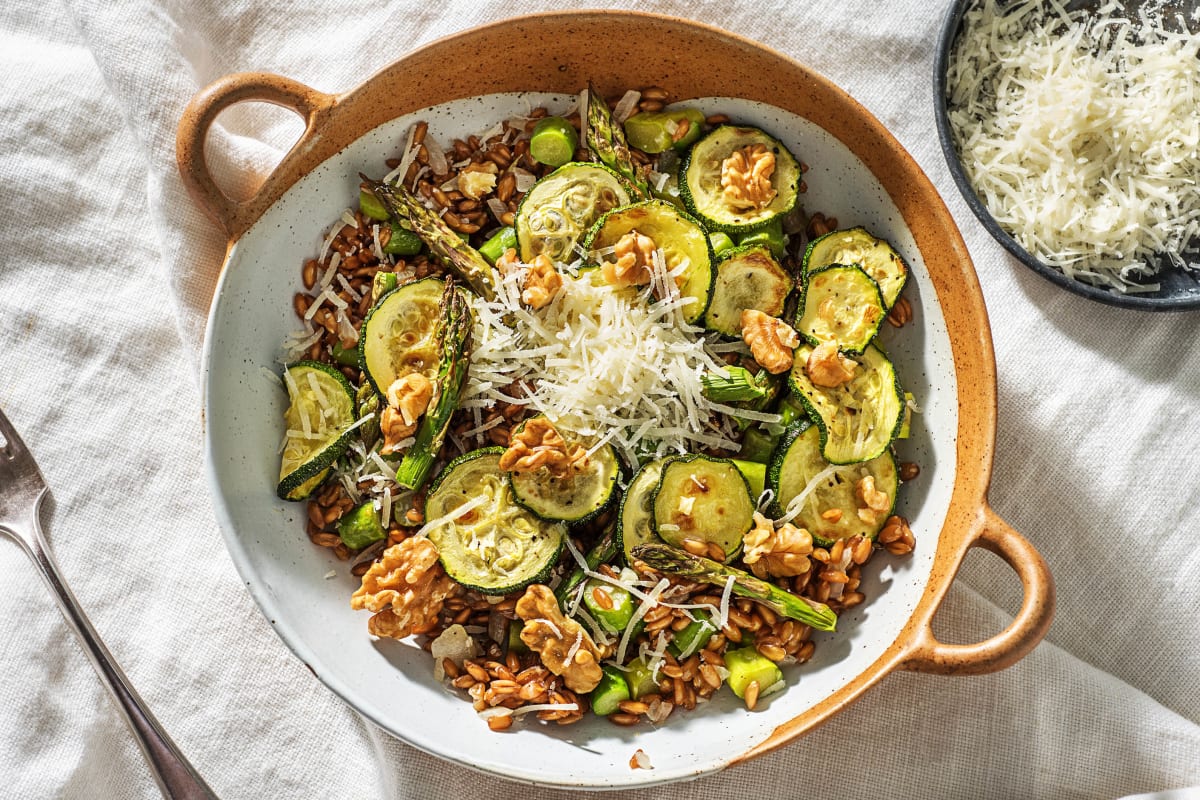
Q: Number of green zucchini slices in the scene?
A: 14